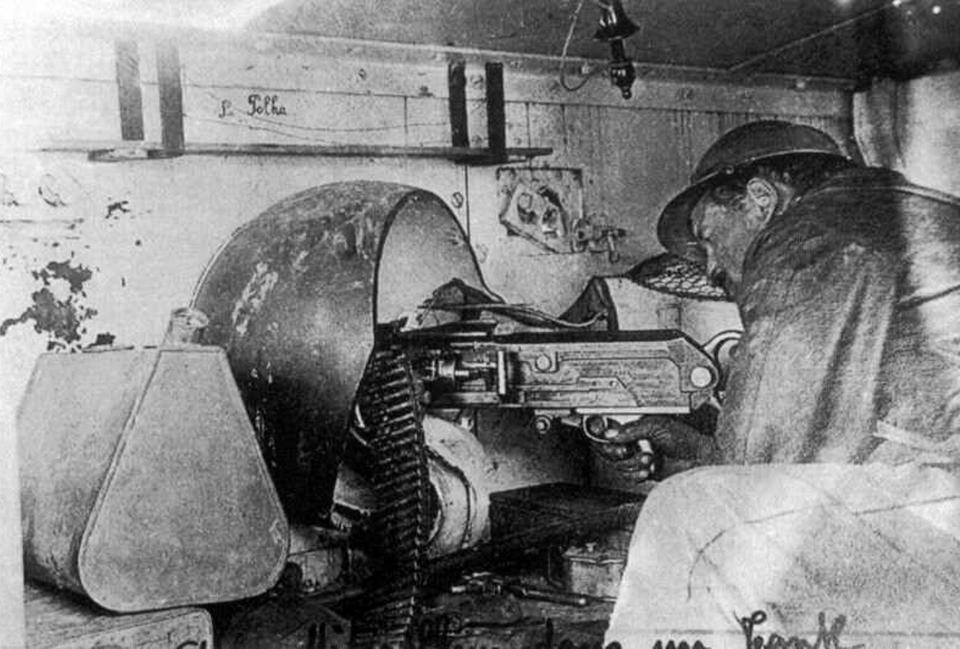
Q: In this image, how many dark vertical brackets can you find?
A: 4